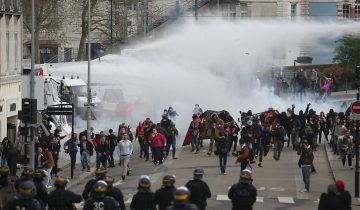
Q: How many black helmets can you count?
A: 13